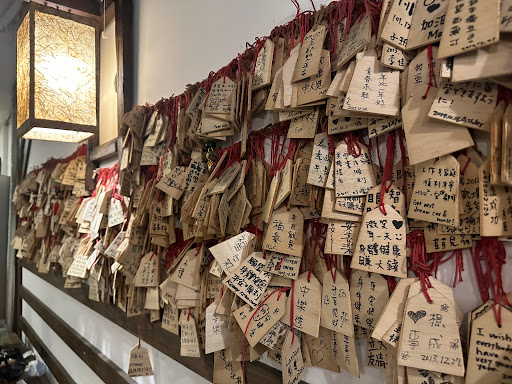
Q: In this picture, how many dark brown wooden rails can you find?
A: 3